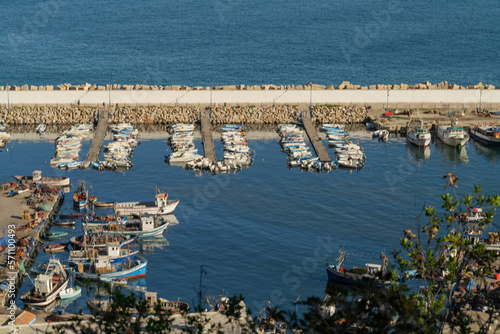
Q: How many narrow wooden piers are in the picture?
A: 3